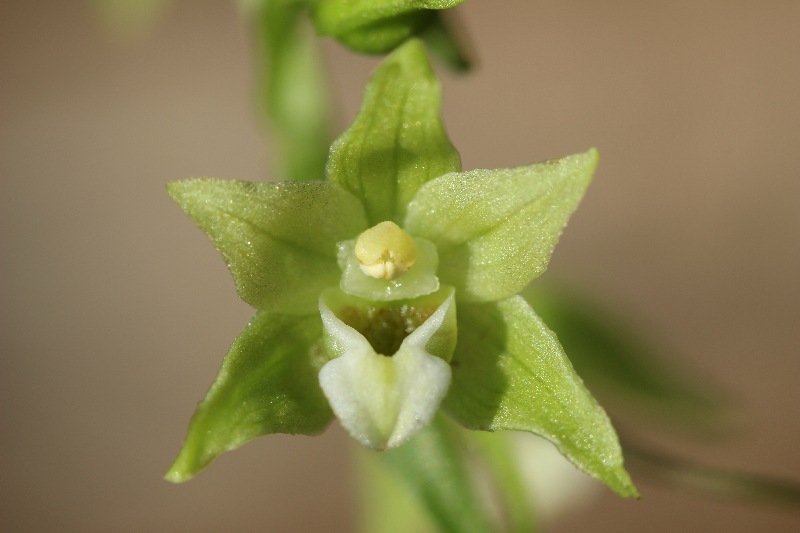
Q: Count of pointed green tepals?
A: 5